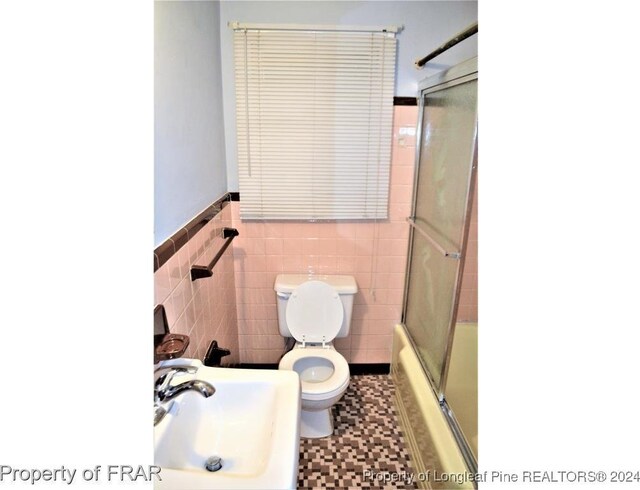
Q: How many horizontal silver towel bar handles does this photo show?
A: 1